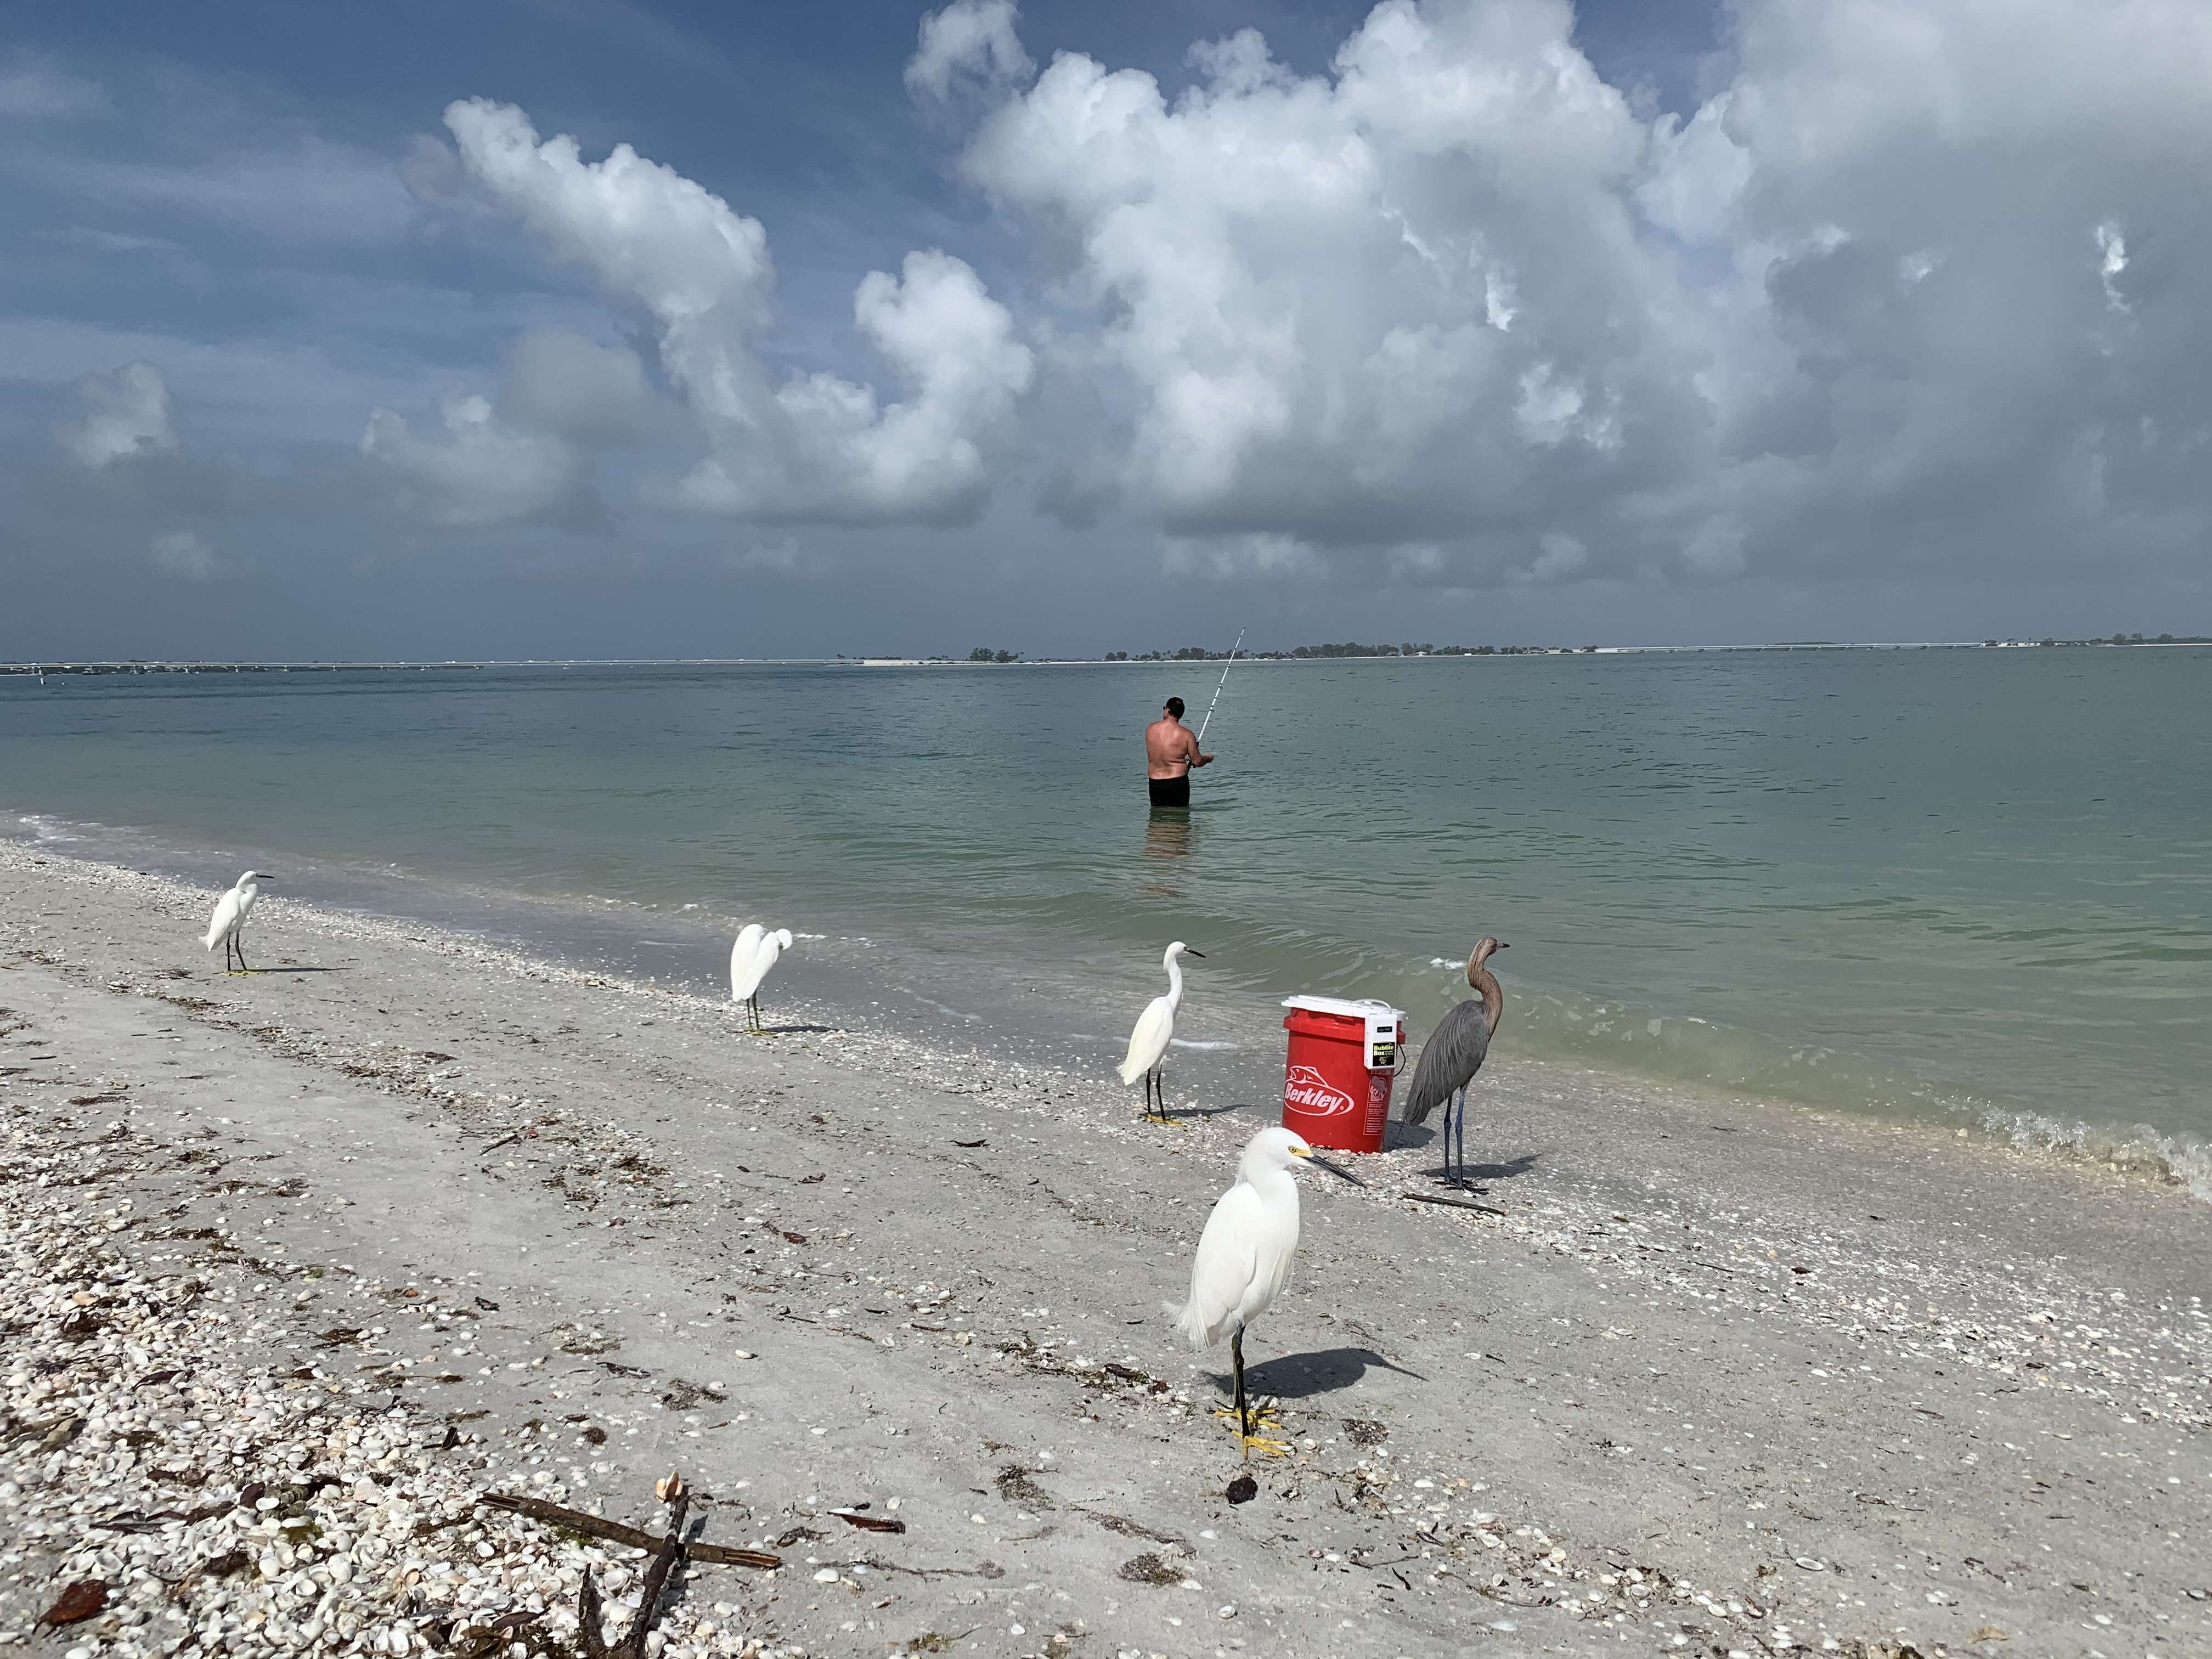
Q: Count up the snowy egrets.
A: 4